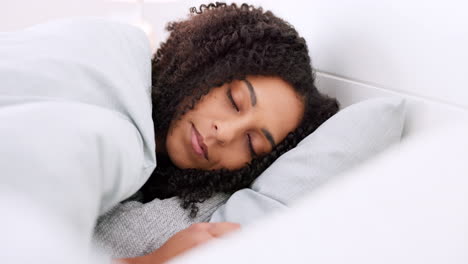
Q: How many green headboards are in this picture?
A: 0